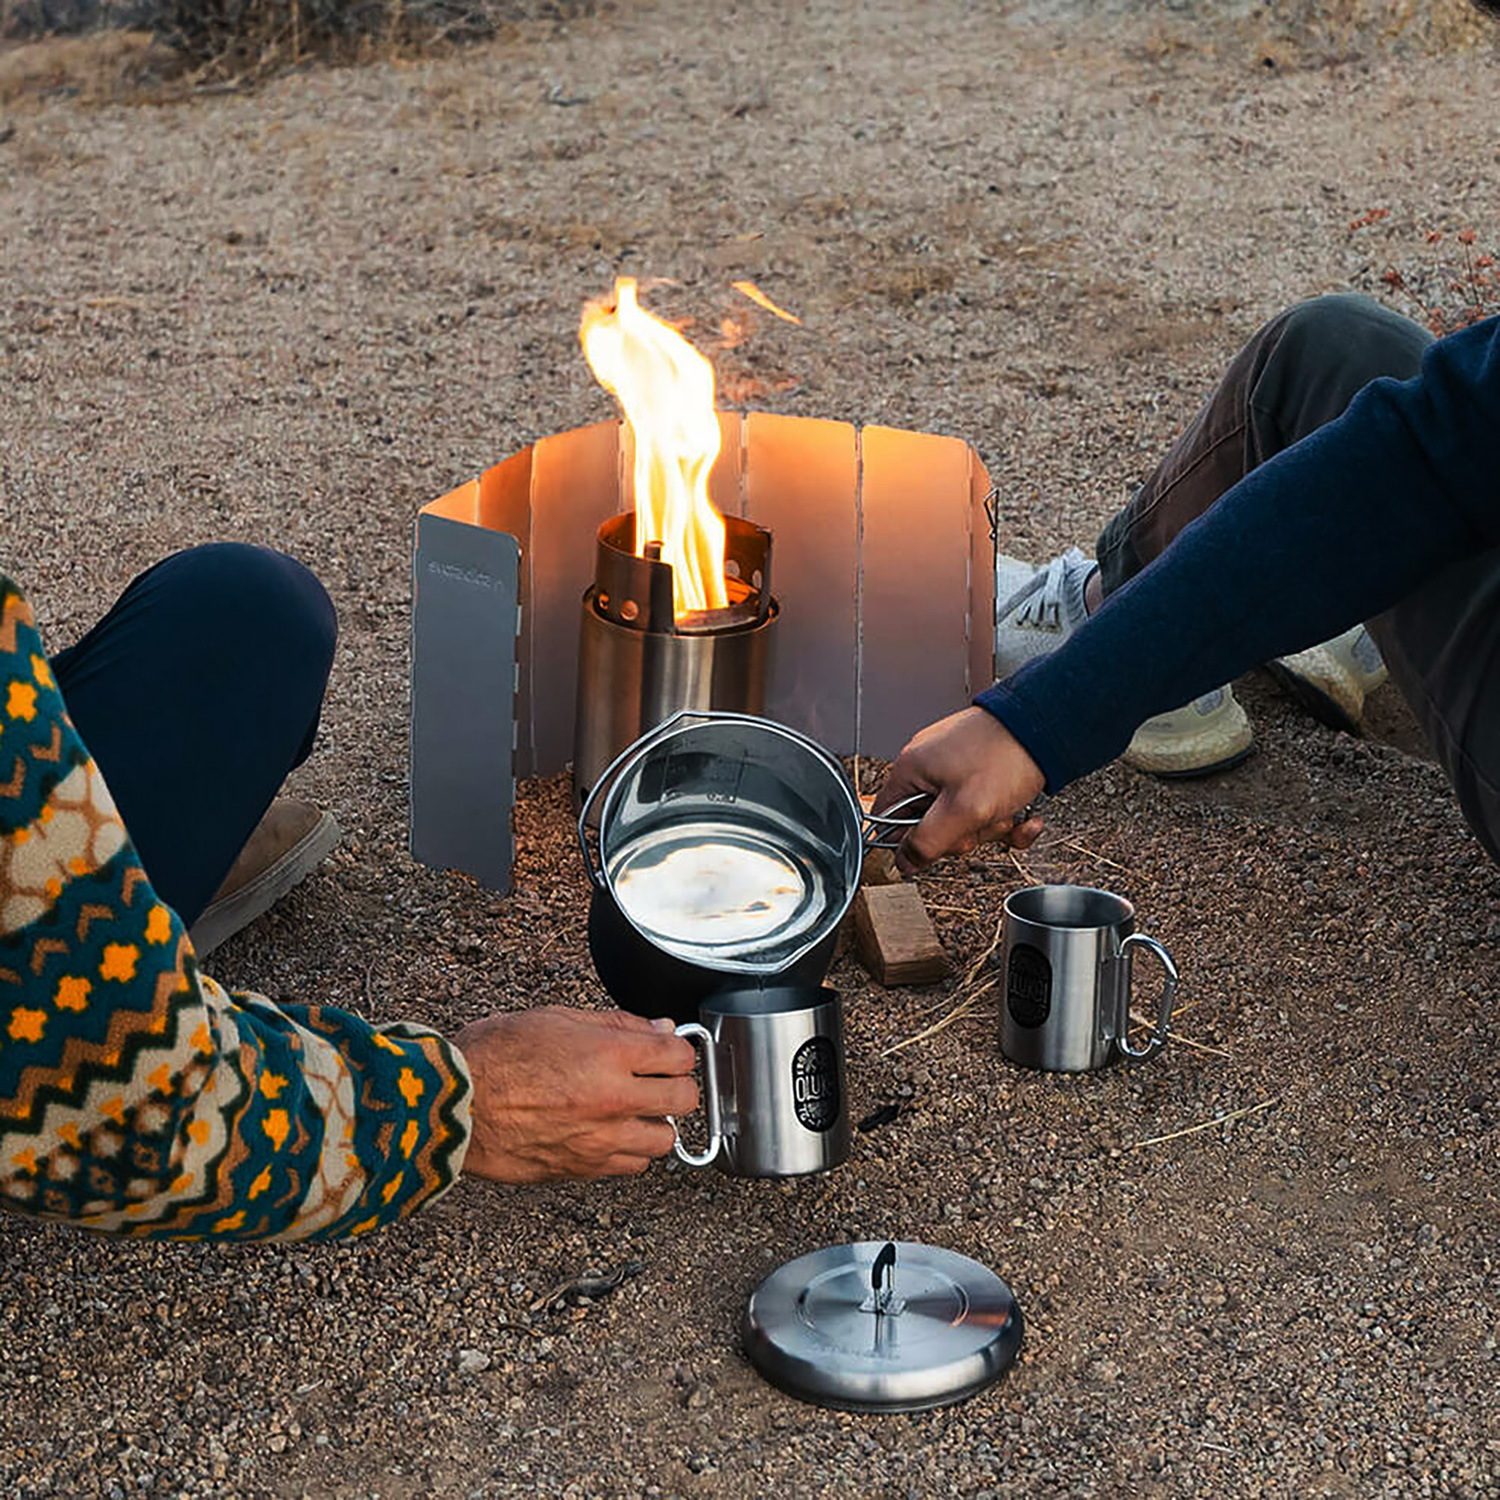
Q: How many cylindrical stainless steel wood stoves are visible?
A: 1